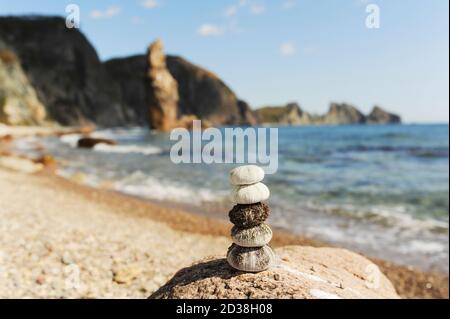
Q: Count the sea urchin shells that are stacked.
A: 5